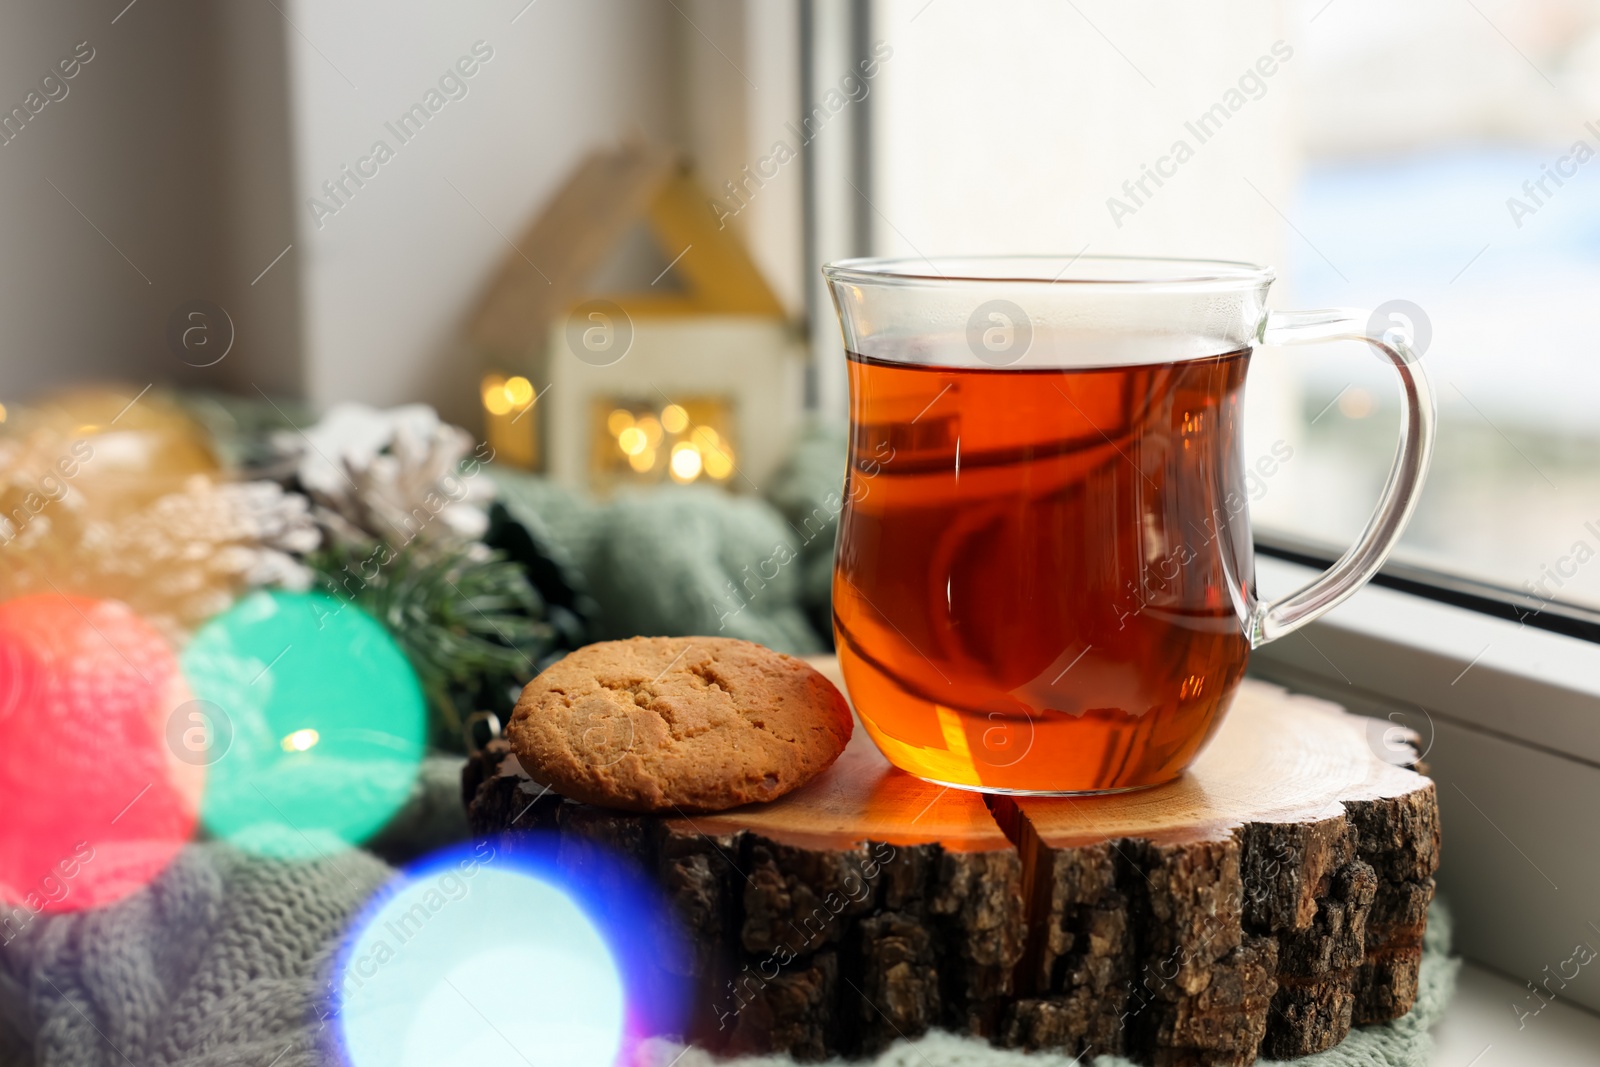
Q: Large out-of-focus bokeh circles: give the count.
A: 3